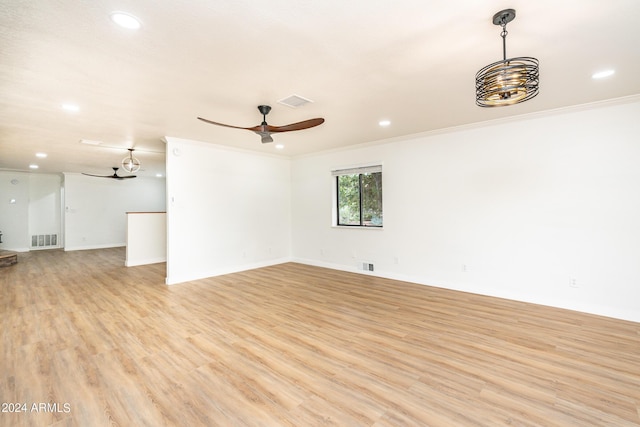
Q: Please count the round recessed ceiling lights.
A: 8